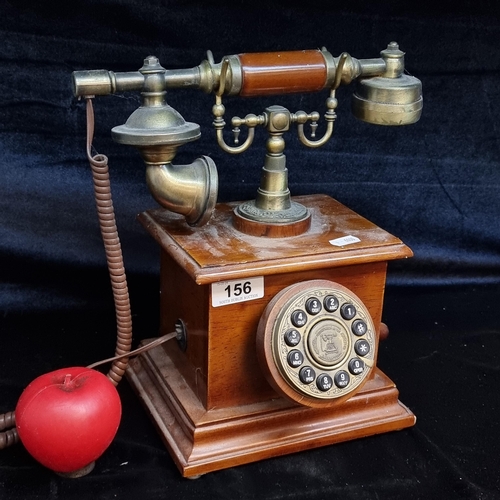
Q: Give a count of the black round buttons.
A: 12